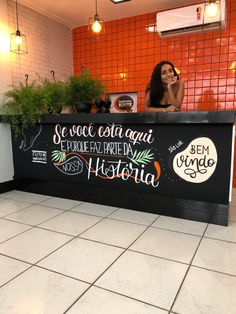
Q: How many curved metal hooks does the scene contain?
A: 3